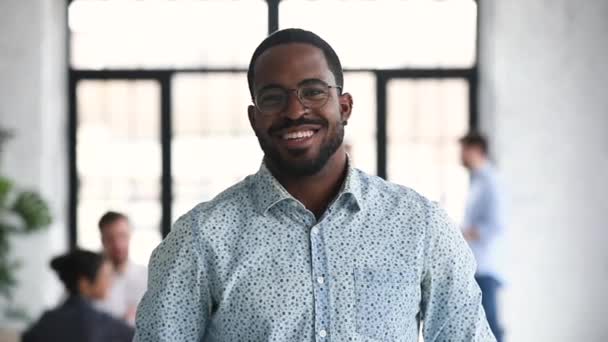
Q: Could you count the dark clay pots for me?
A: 0